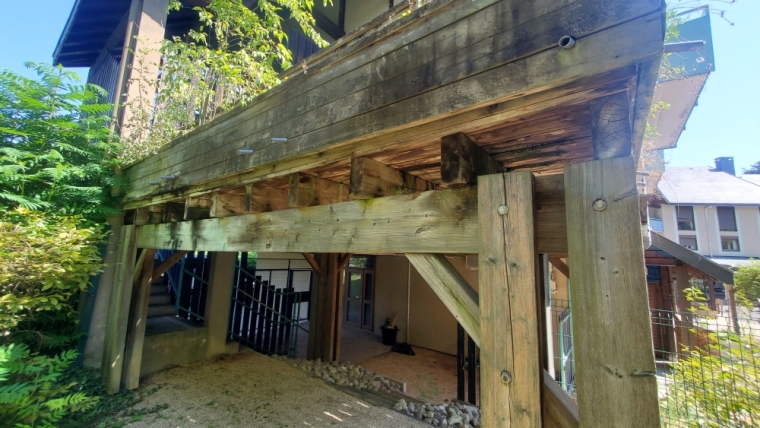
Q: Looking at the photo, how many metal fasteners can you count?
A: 3